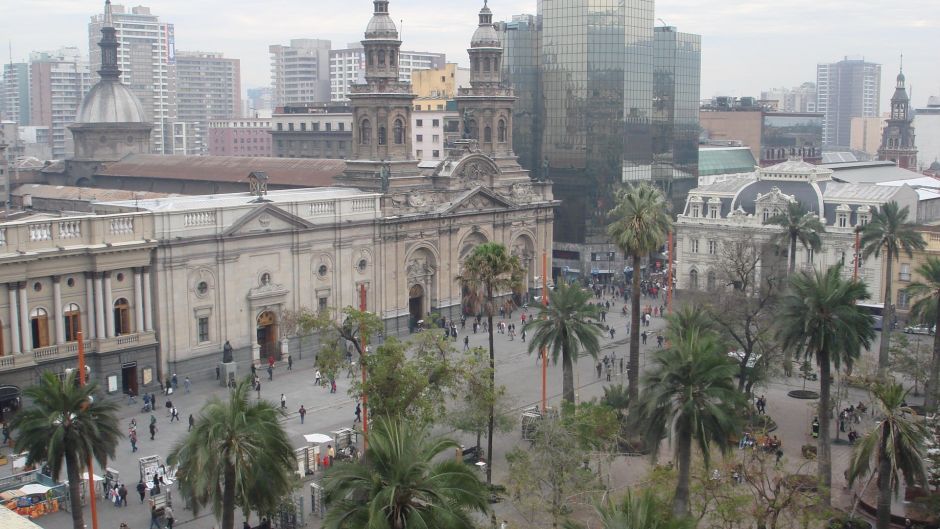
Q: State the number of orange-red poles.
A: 5